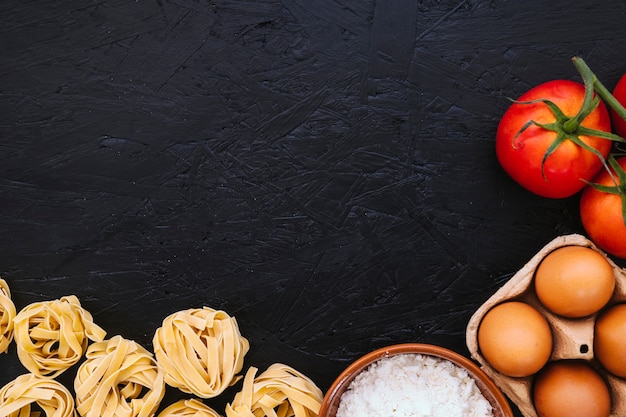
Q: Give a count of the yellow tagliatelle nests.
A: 7